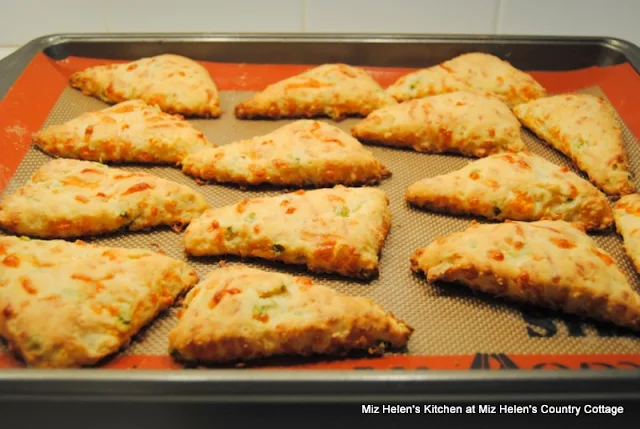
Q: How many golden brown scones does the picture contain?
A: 14